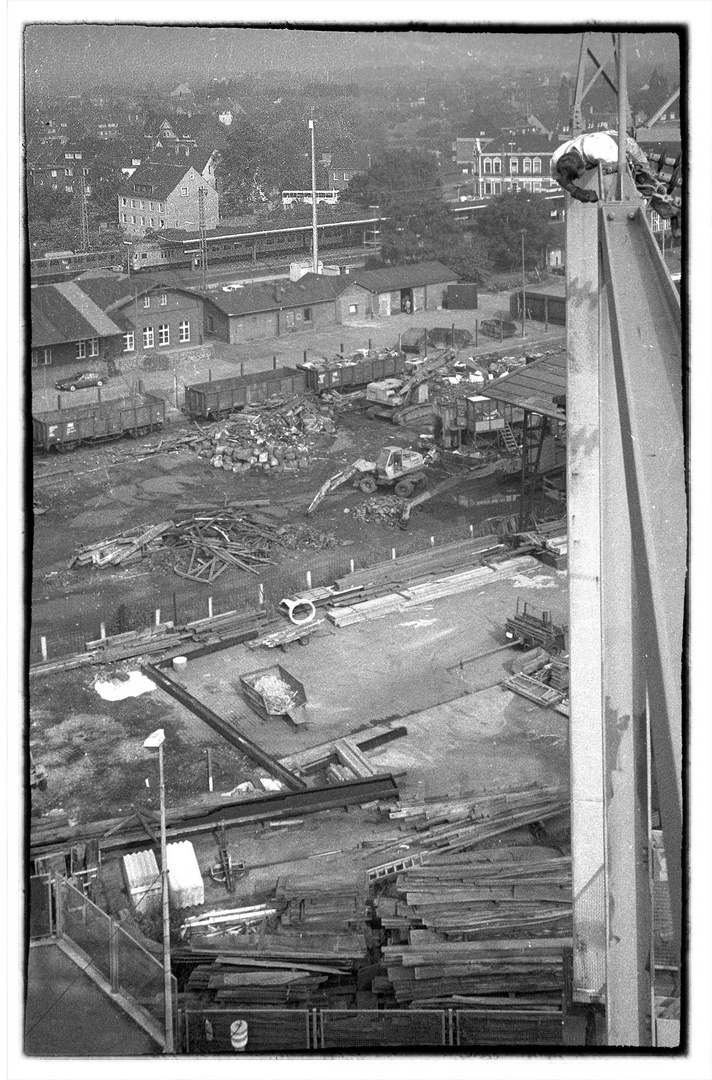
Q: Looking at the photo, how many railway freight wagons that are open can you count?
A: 3